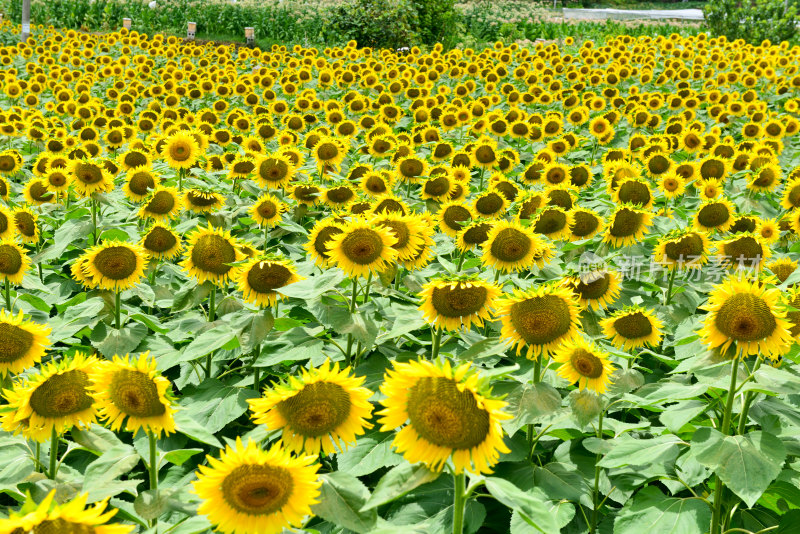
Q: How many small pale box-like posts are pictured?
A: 3